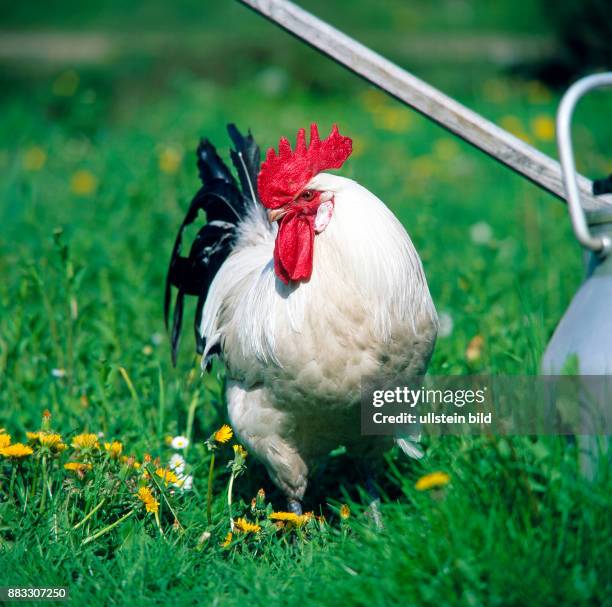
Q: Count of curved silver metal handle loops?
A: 1